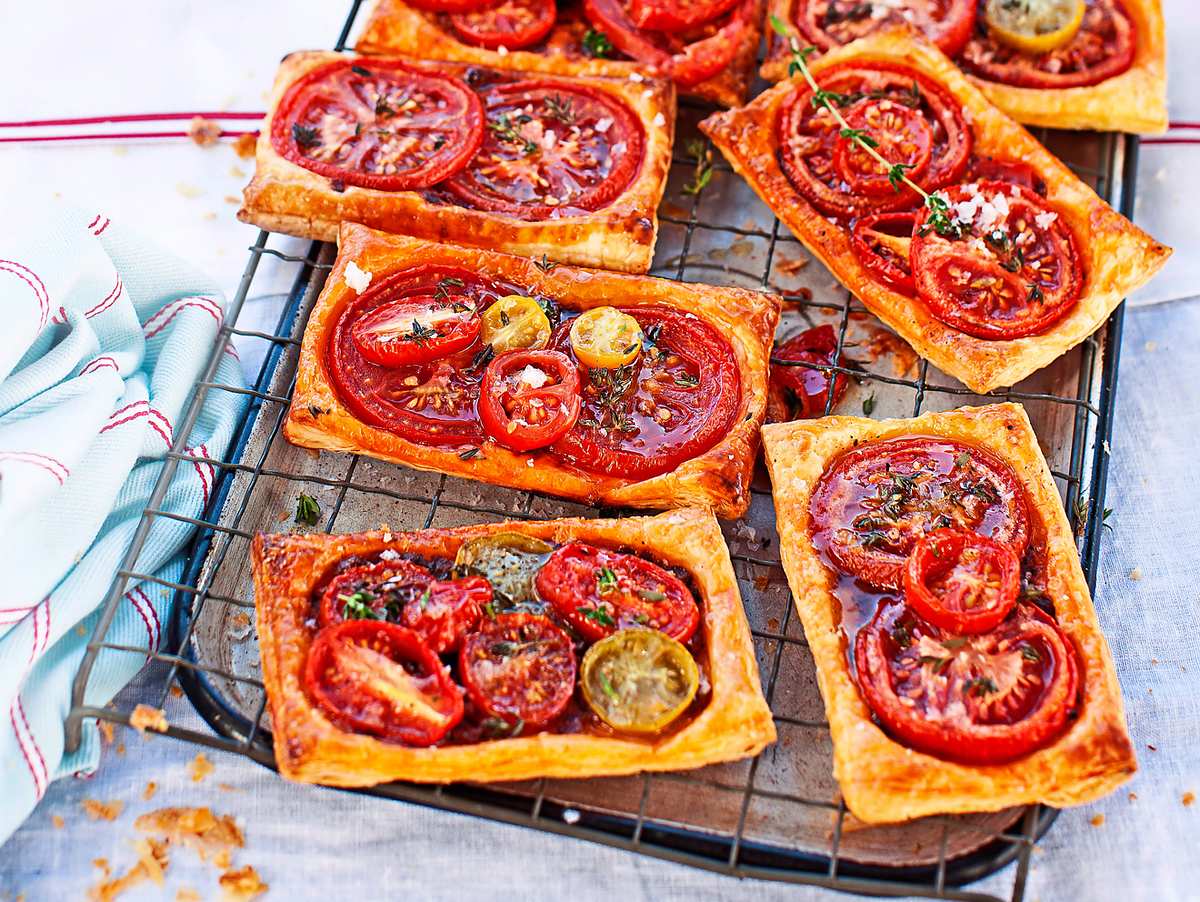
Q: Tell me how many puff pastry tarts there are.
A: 7